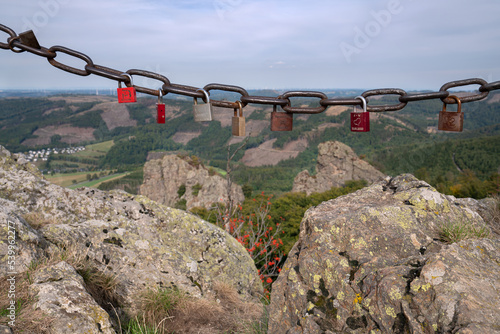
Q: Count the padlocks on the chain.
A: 8